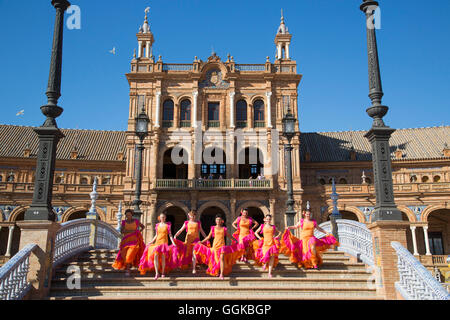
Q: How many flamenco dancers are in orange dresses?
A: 7